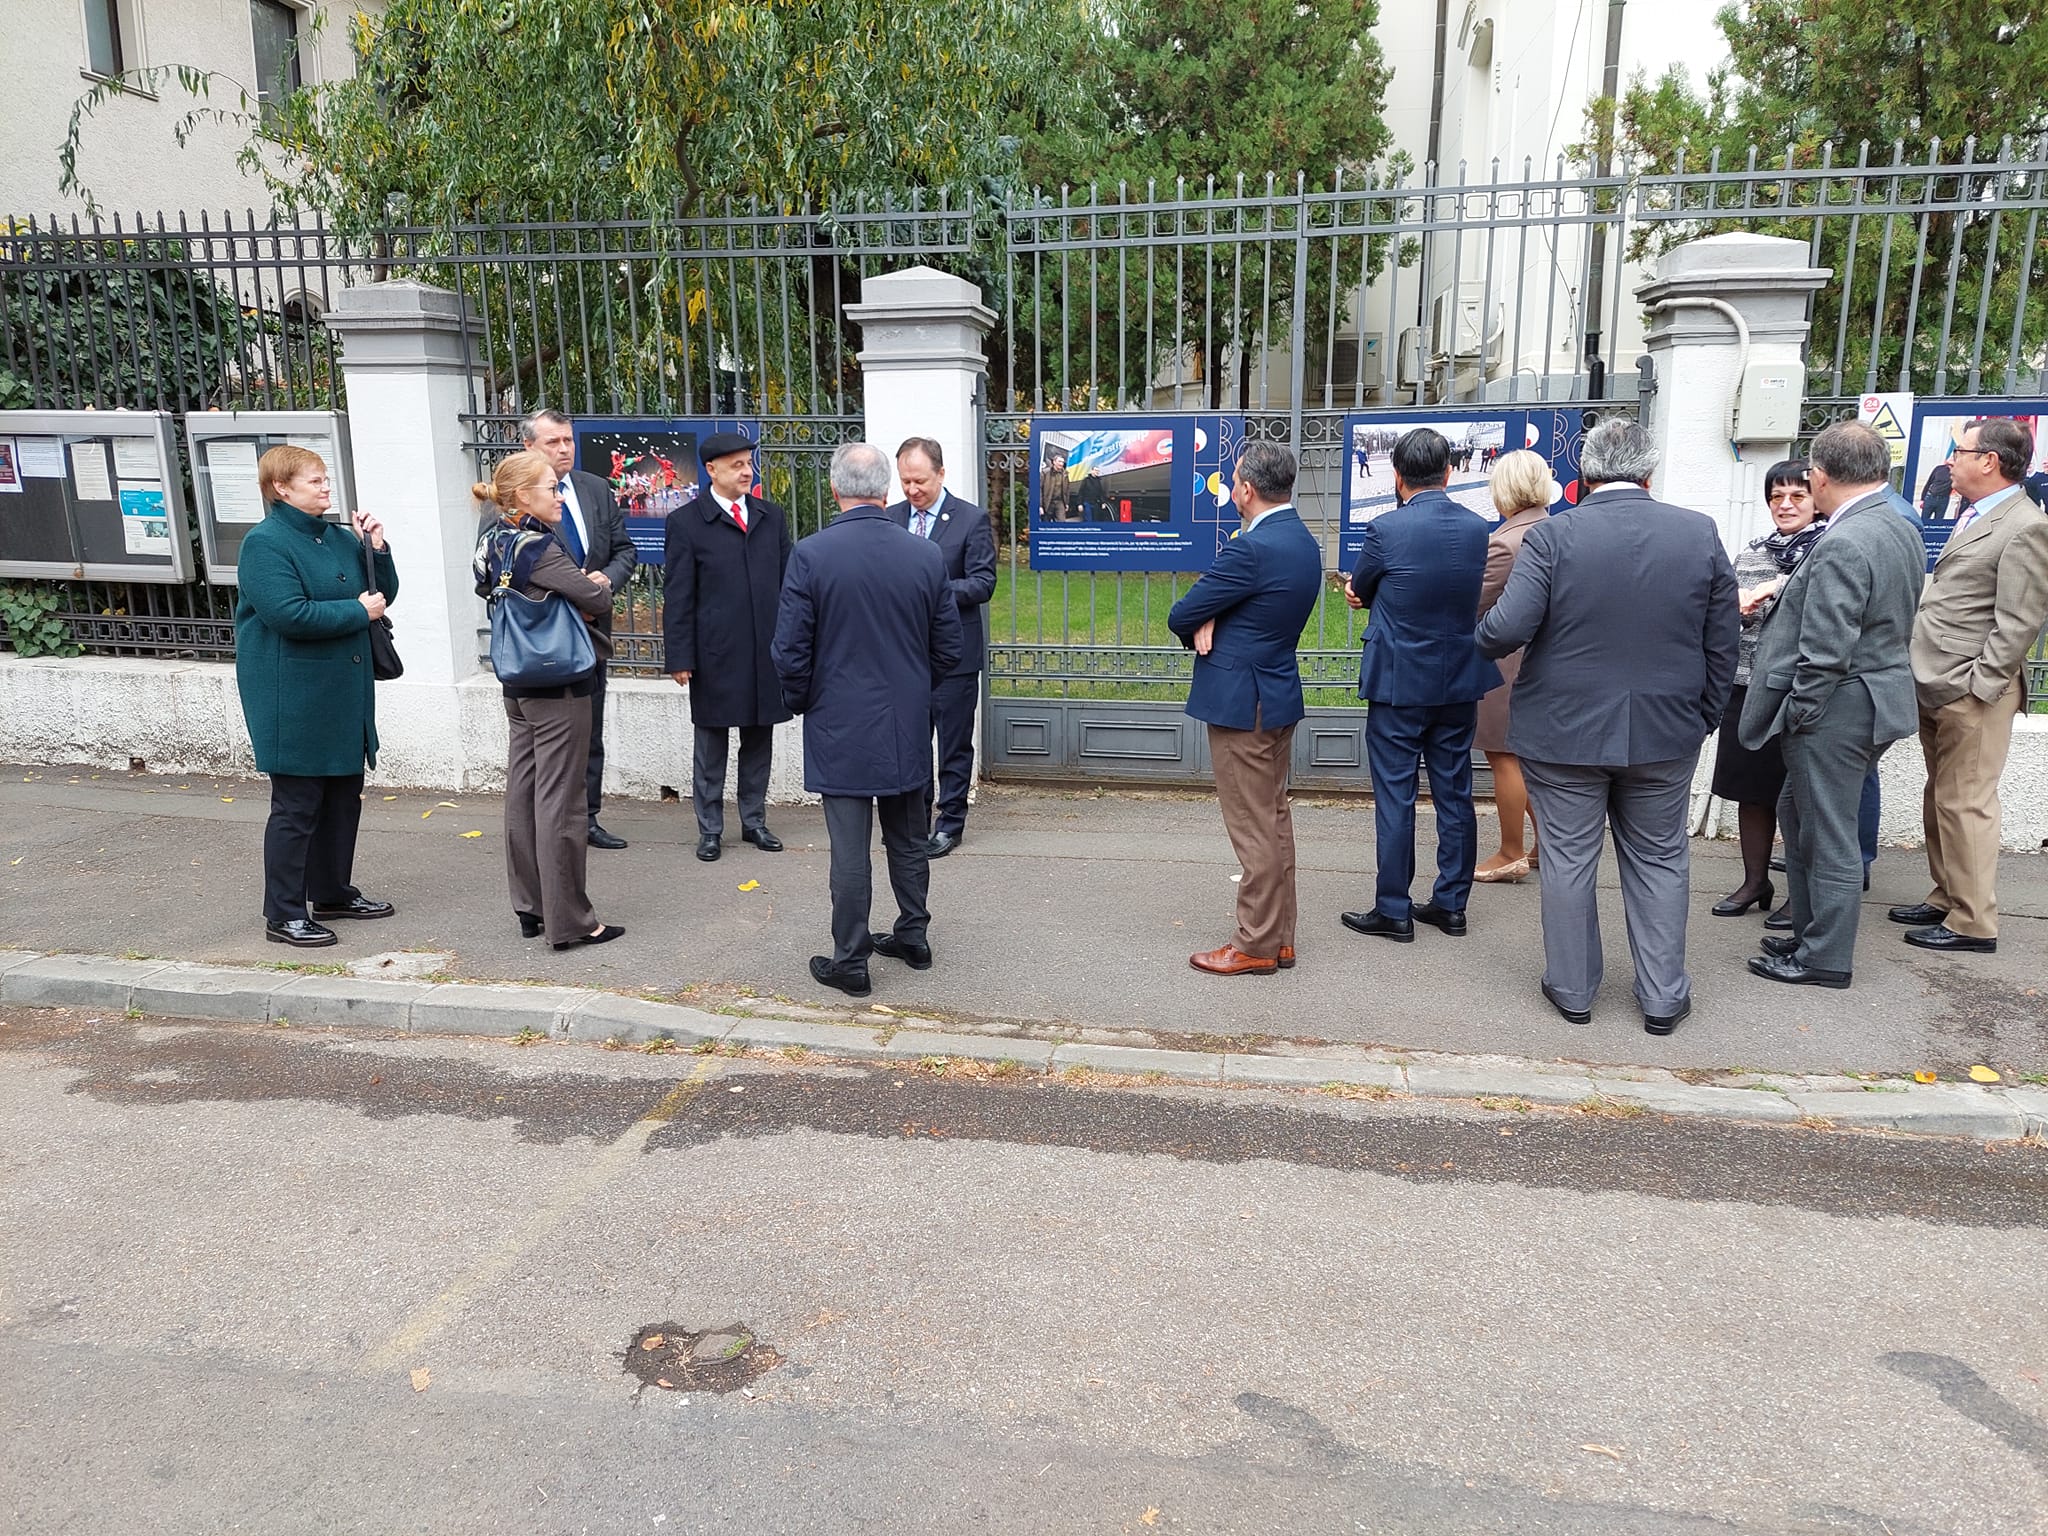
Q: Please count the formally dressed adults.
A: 14